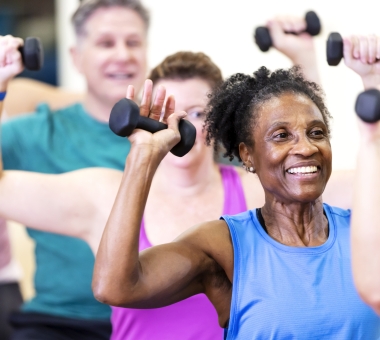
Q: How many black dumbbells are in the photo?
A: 5